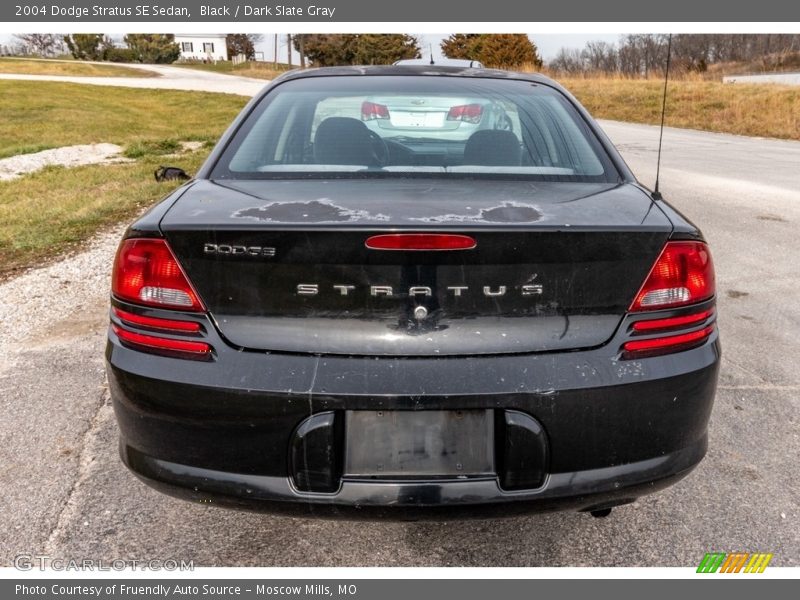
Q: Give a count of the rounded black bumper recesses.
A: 2